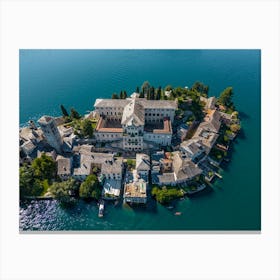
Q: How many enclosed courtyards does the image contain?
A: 2